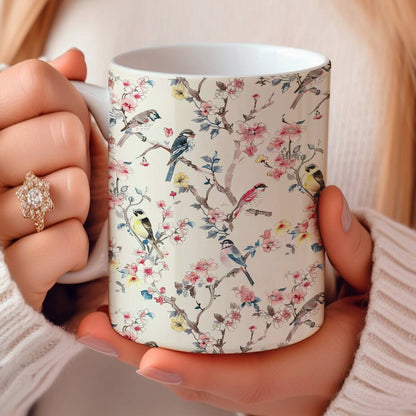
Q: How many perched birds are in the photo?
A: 8